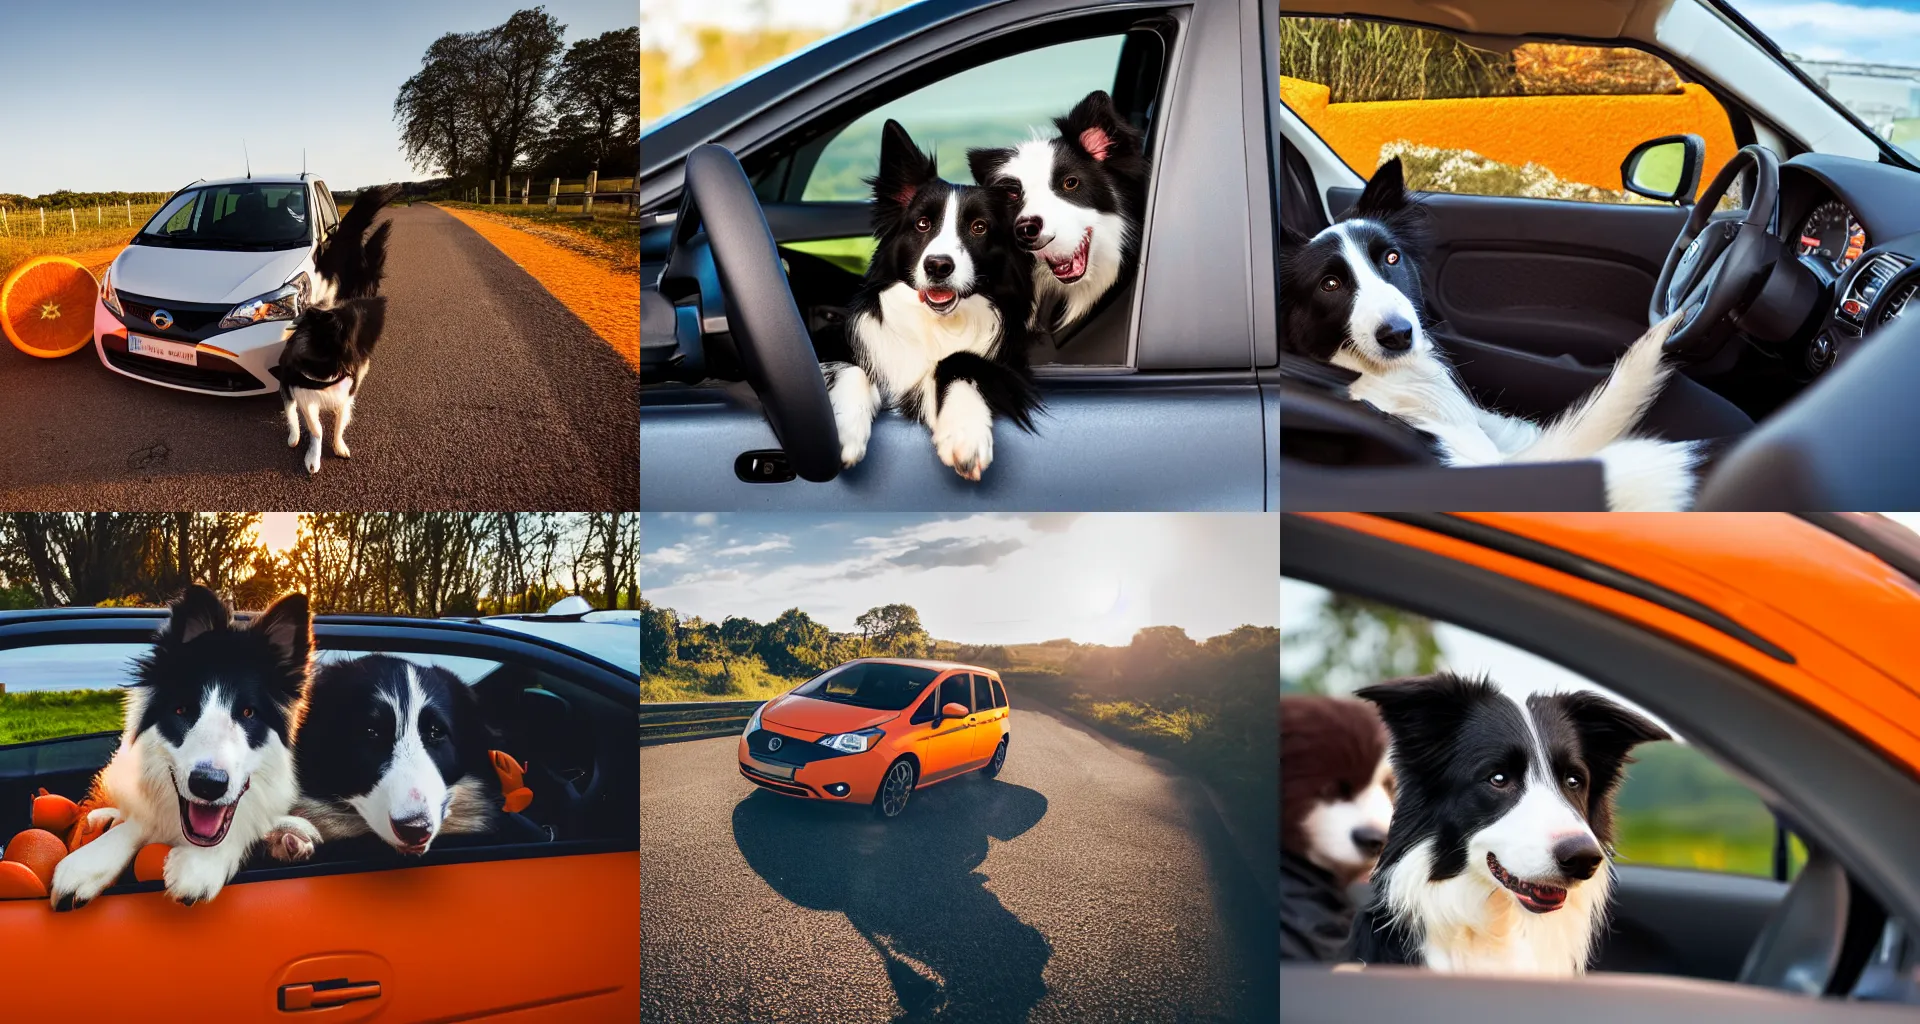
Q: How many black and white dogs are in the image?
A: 7